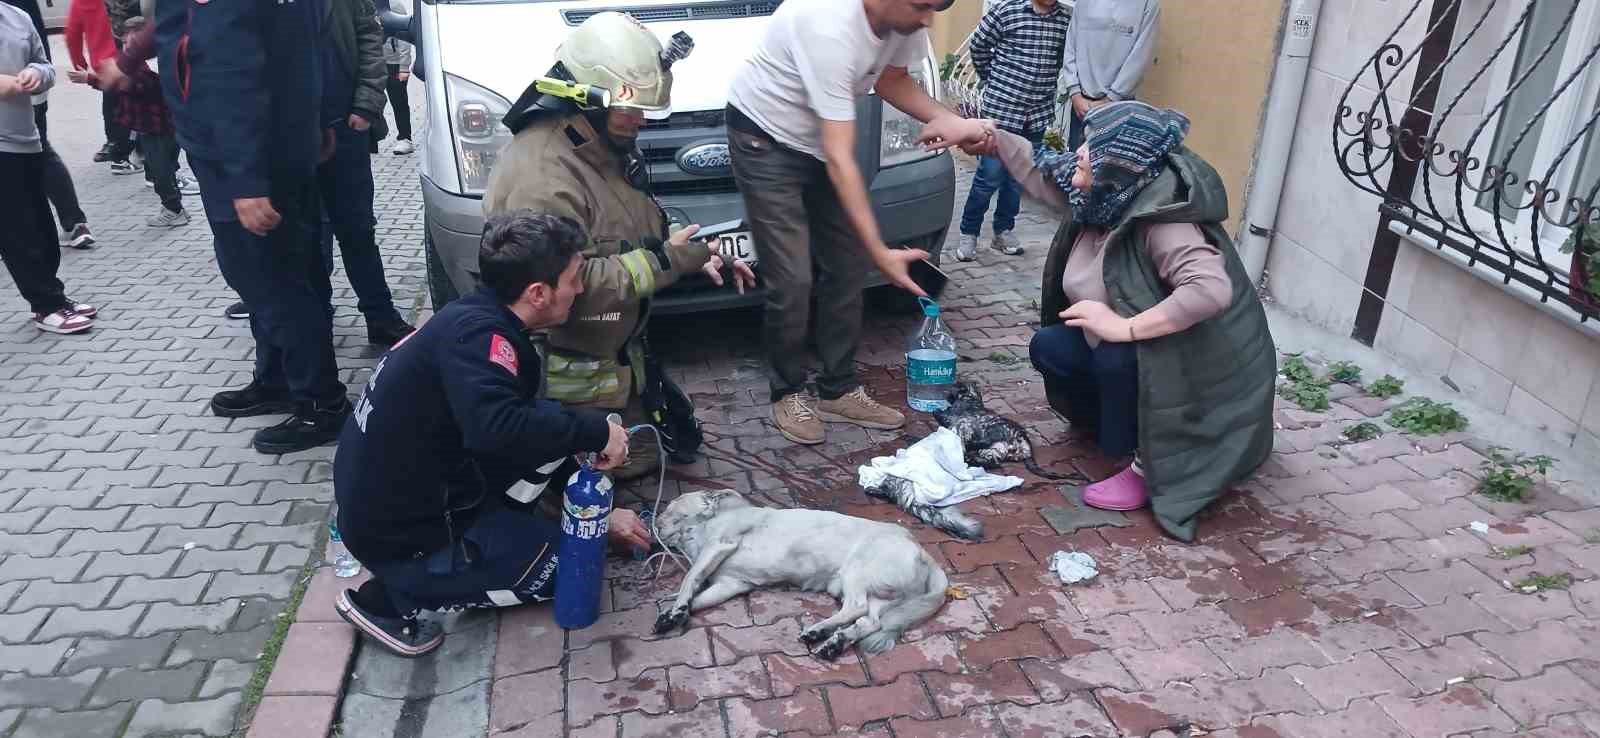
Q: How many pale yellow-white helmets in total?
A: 1